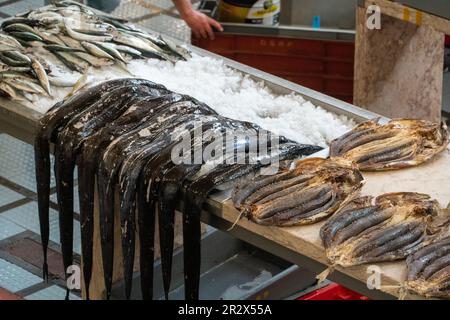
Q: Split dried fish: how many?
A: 4